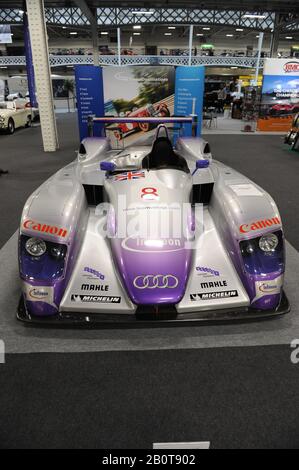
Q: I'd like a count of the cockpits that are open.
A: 1